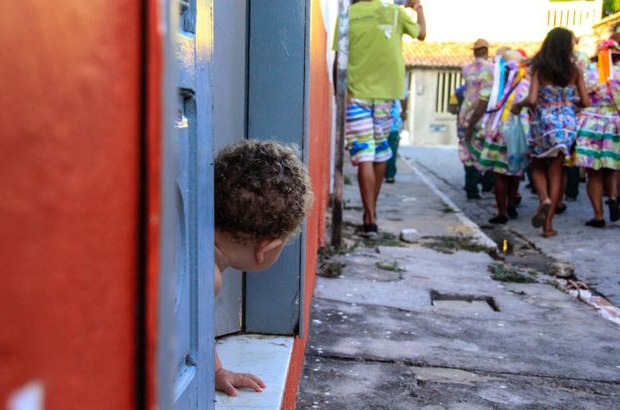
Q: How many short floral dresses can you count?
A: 3